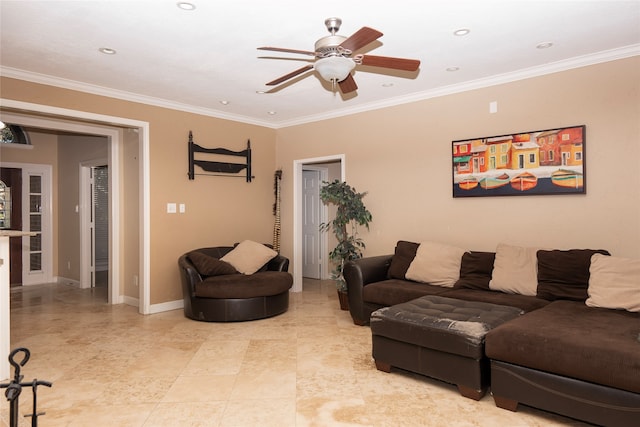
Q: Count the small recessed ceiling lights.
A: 9